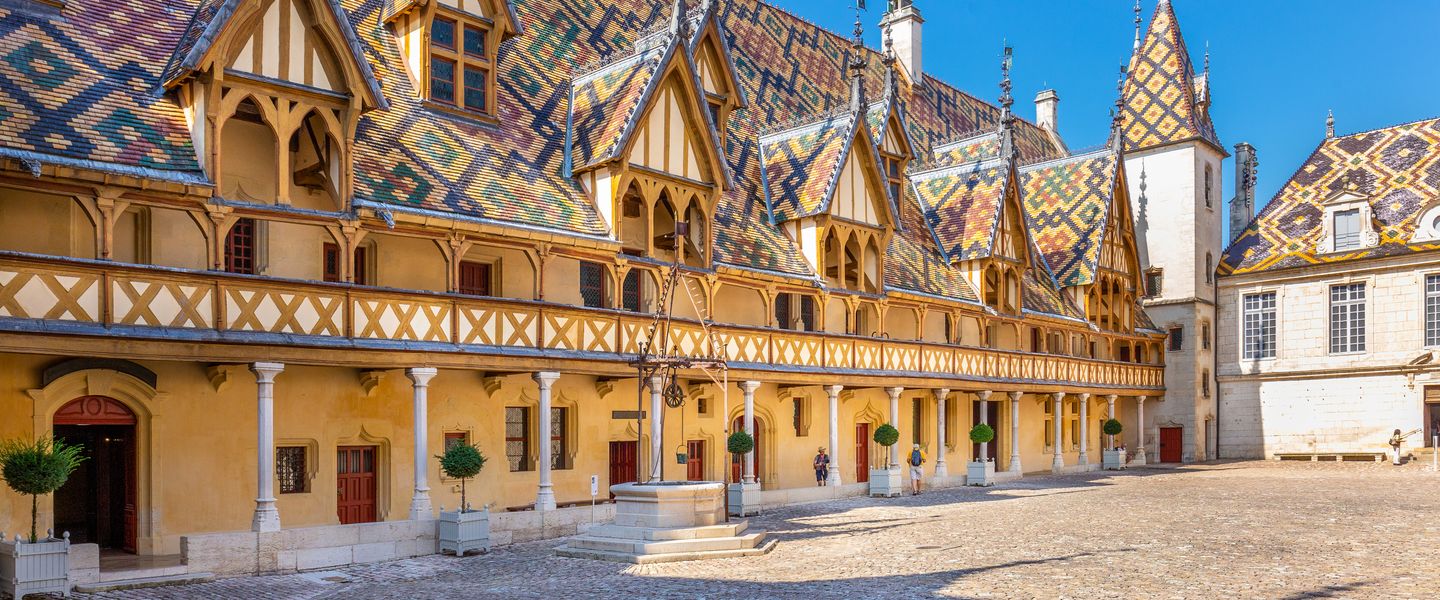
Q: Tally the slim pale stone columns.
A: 14